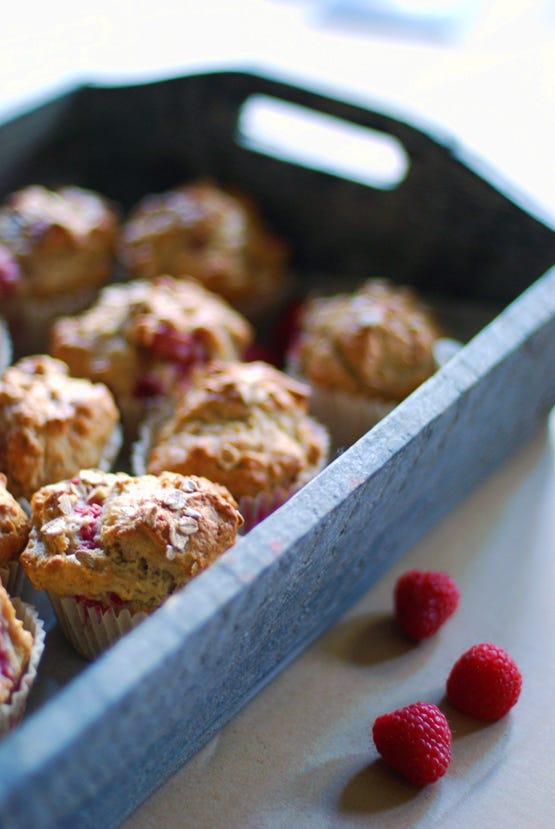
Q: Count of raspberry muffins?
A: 9